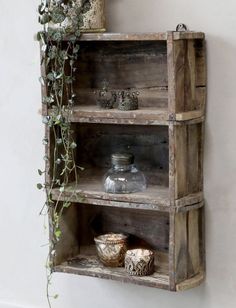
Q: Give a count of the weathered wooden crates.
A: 3